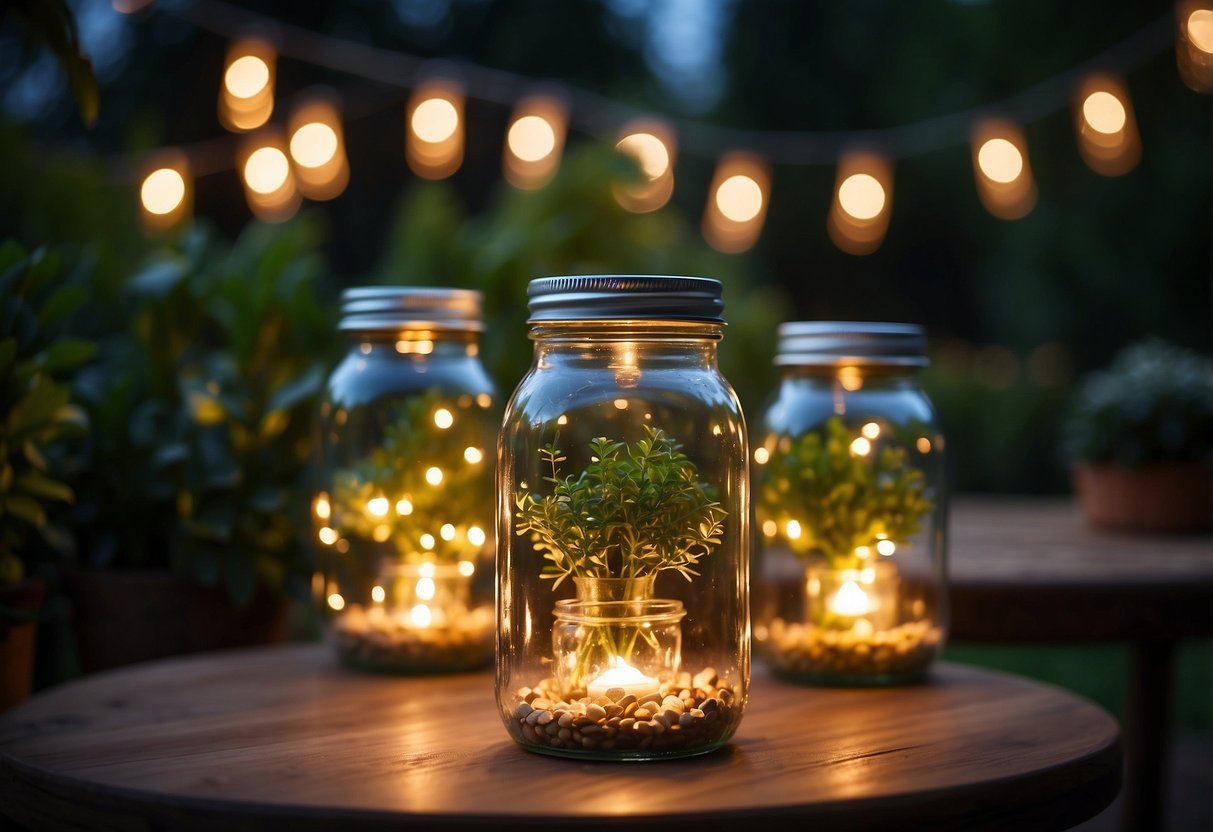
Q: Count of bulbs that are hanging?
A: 12